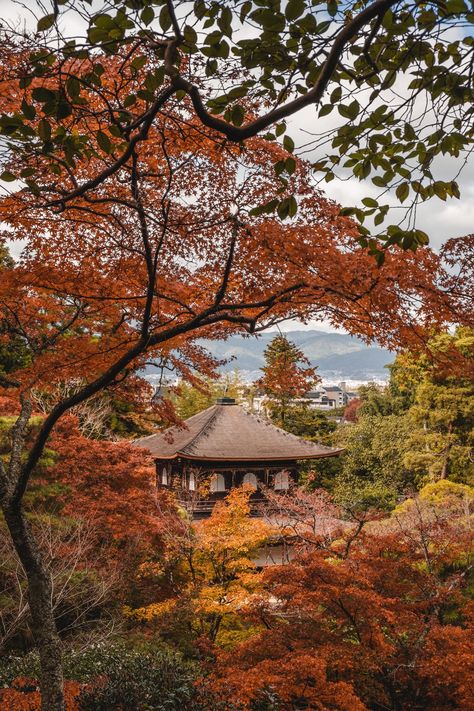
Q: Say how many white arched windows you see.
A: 5